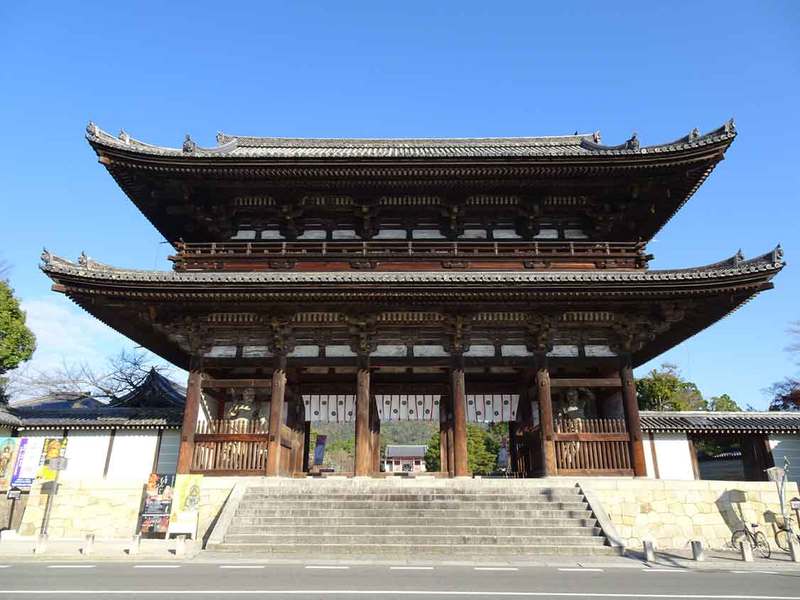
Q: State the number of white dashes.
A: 10